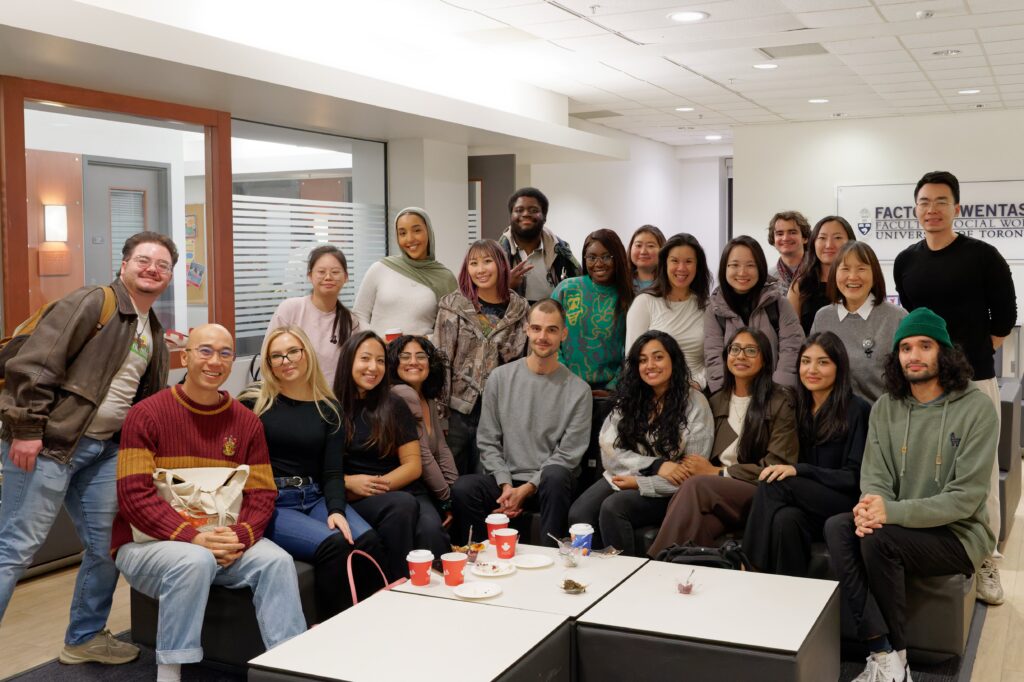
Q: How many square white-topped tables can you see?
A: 3